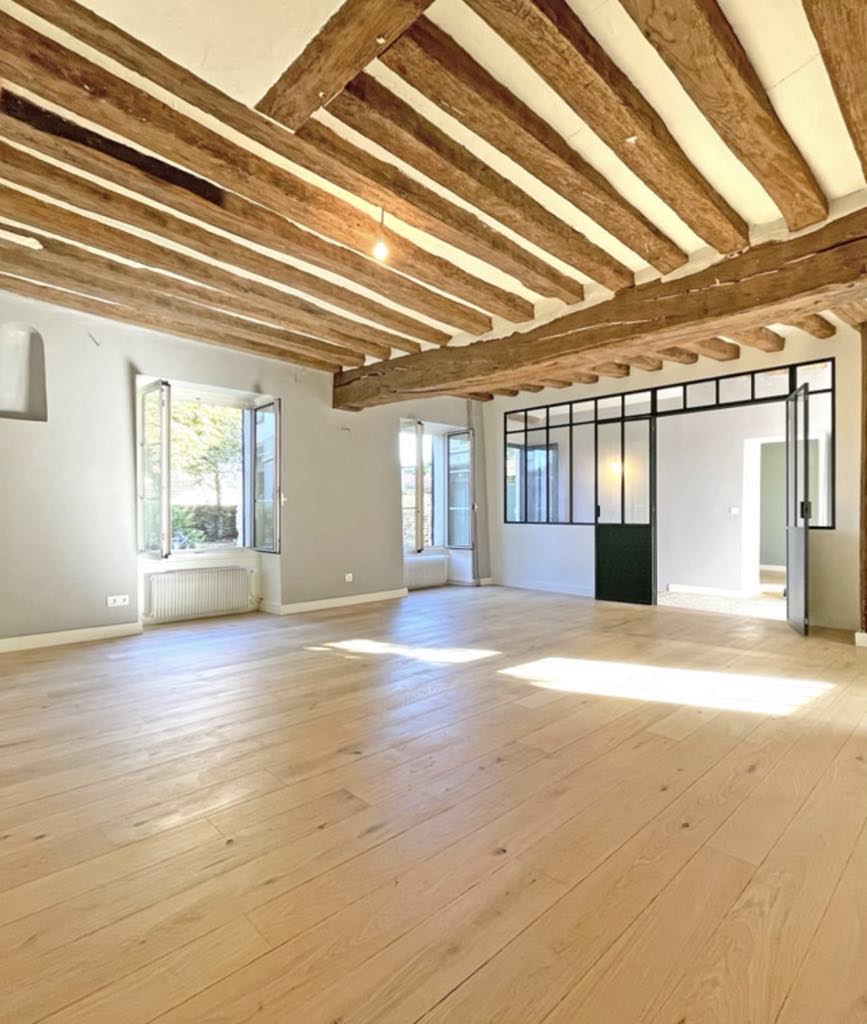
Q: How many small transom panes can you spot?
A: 11